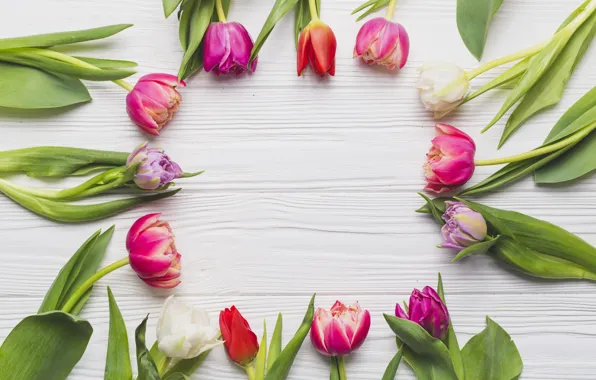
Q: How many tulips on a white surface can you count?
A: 13